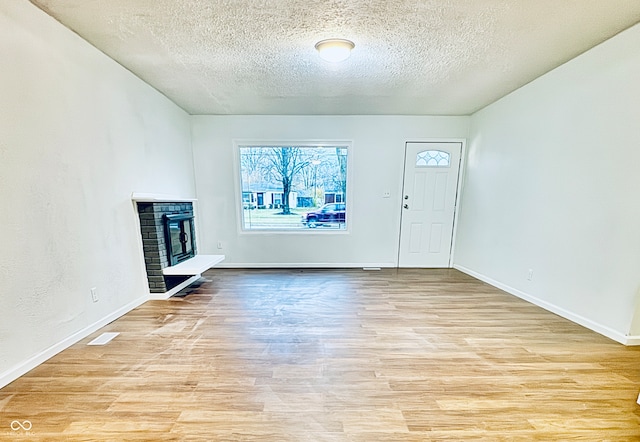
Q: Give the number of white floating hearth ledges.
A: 1